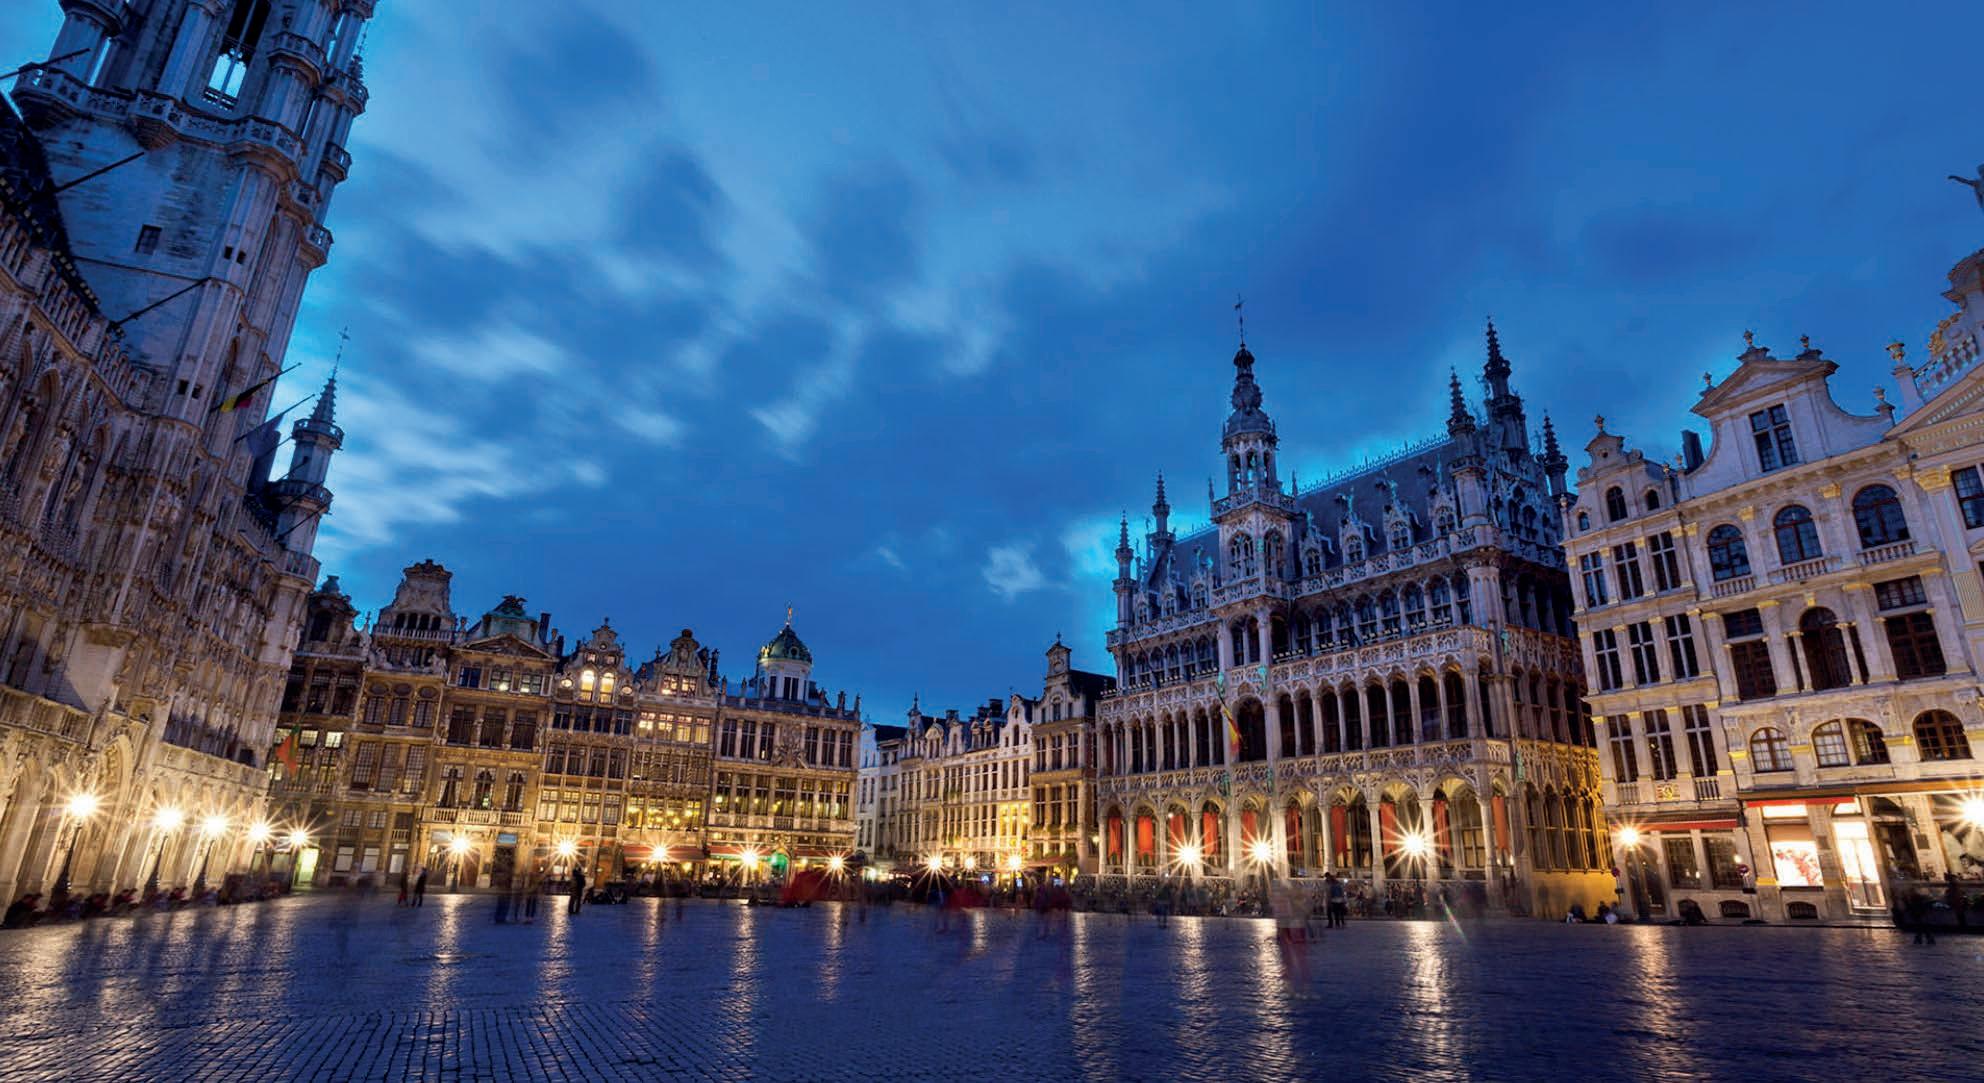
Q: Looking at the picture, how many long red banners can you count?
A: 10